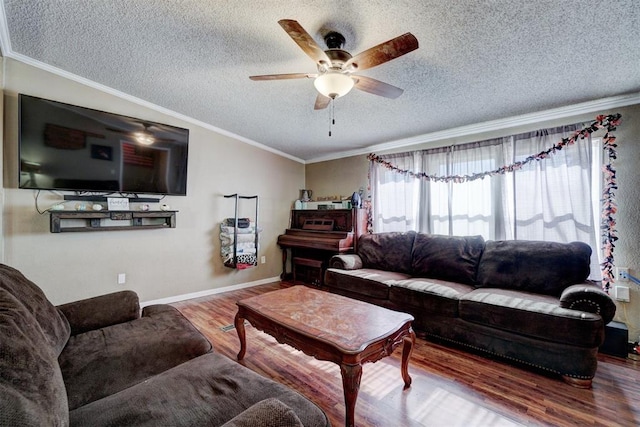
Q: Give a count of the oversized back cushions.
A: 5